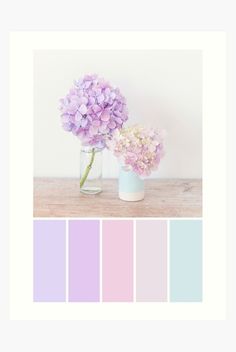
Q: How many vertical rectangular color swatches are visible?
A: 5